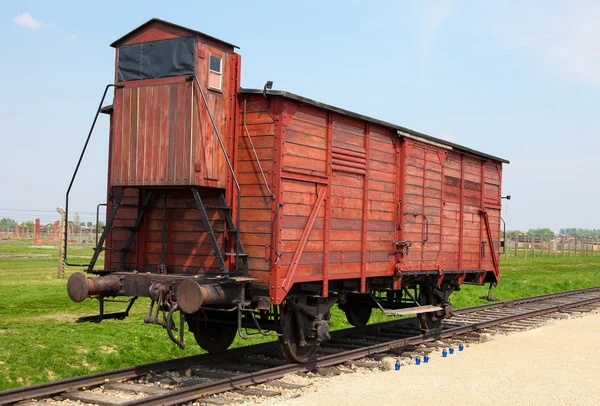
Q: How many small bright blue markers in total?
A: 6